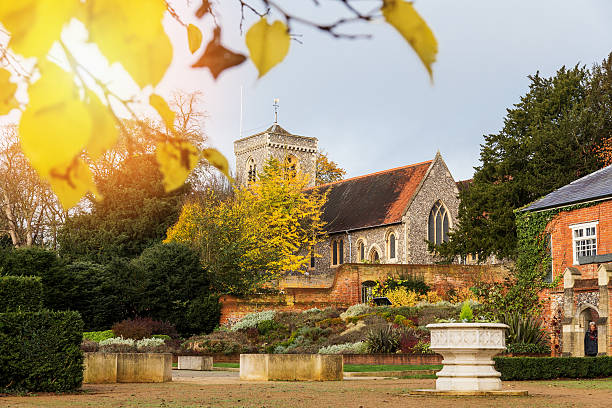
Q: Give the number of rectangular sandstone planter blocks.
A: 3